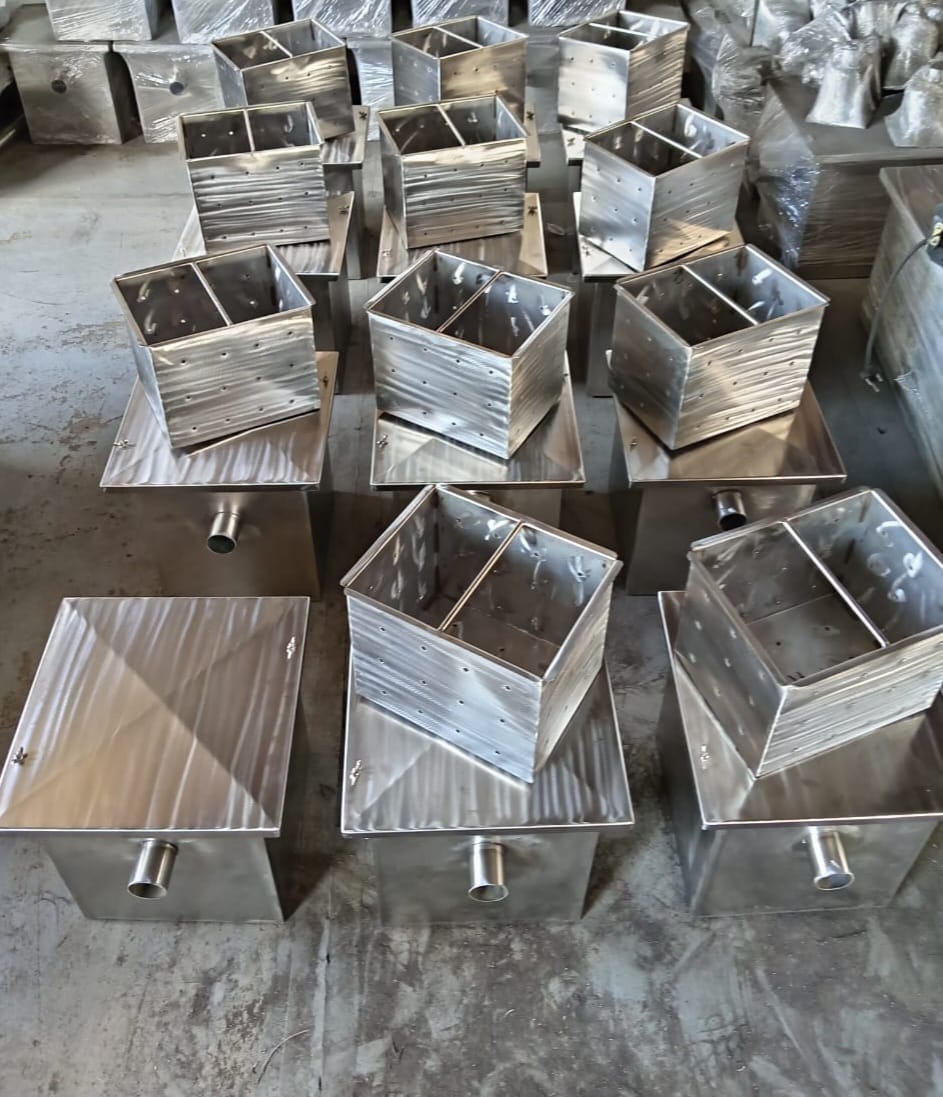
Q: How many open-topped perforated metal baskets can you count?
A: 11